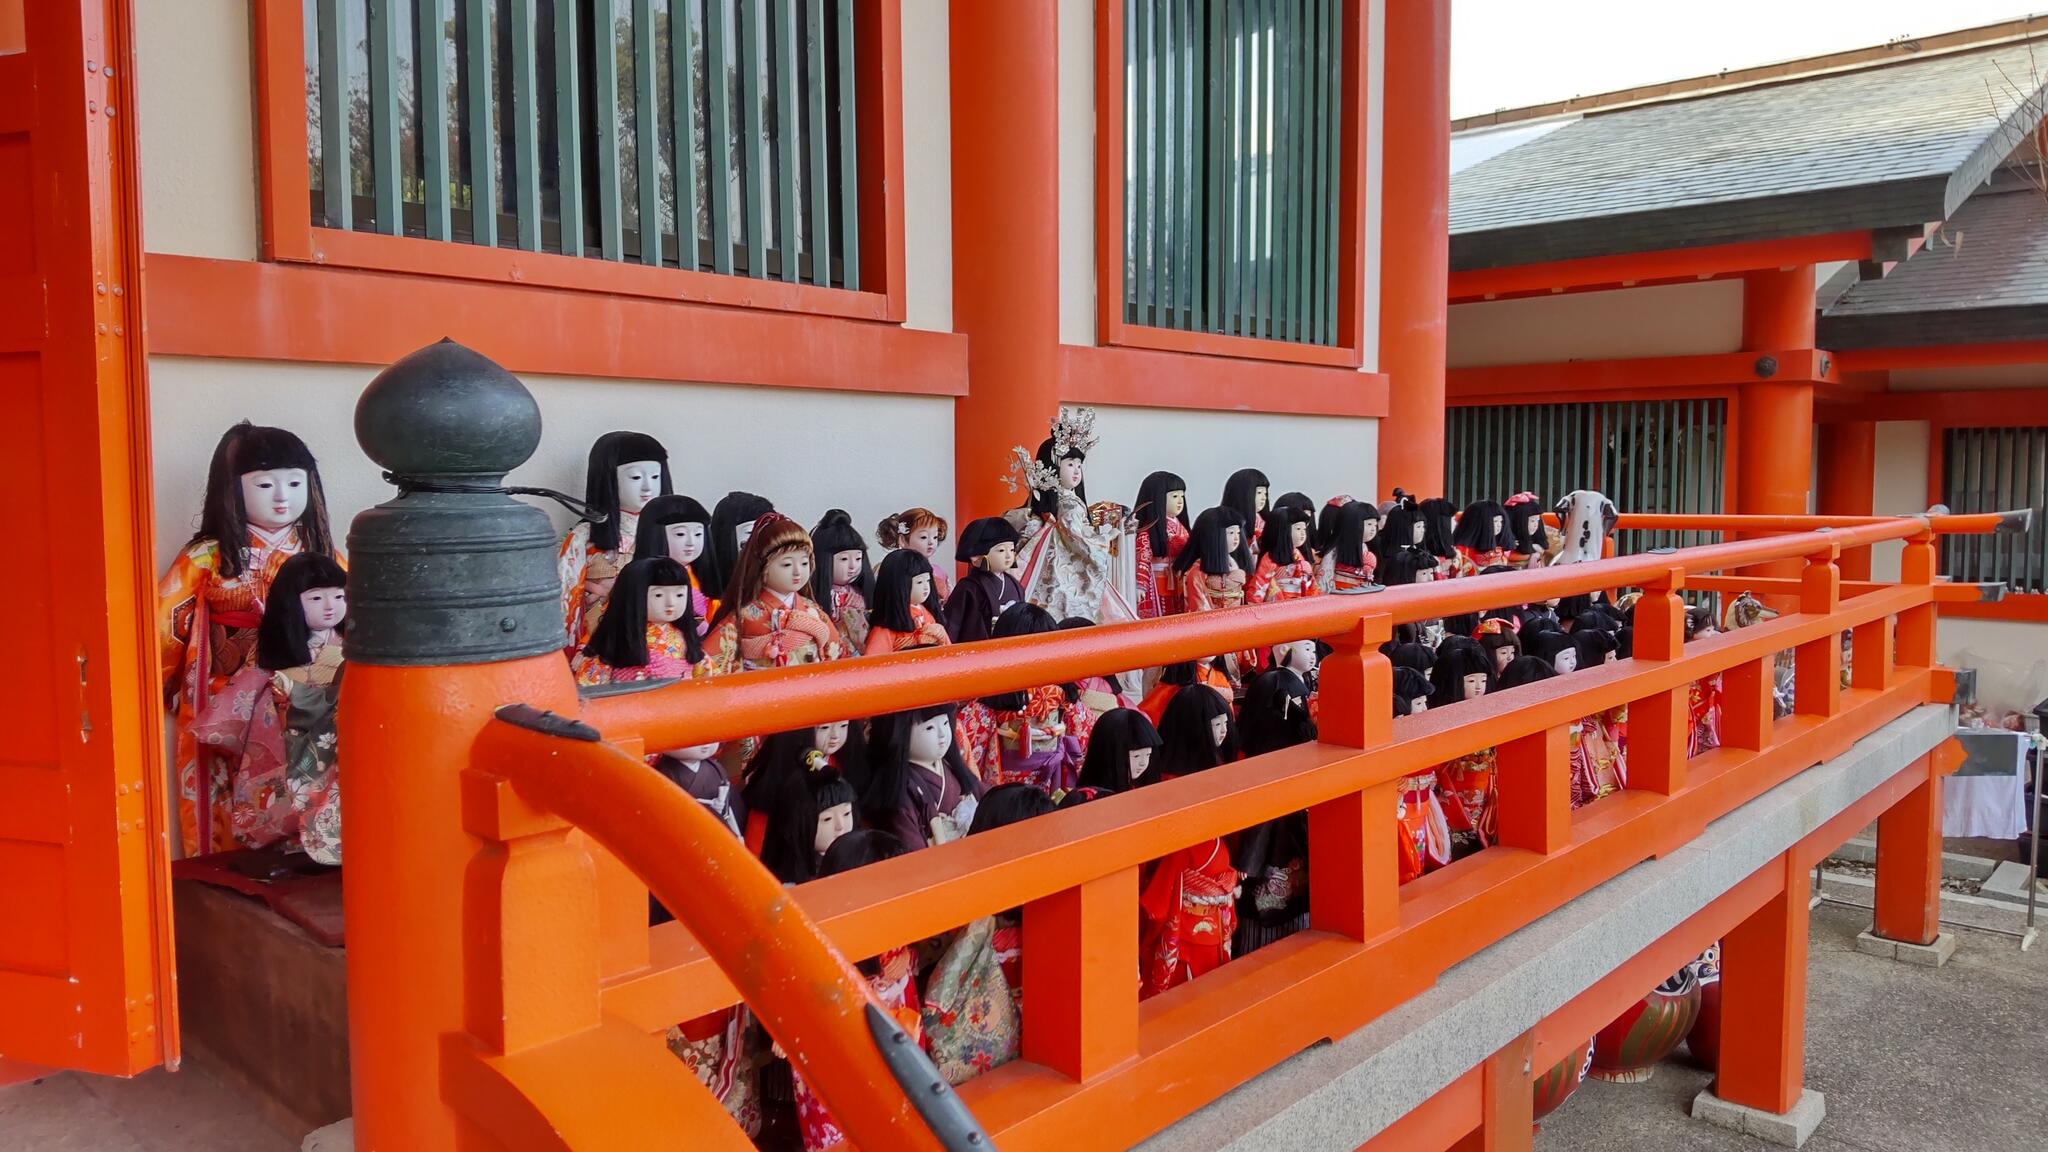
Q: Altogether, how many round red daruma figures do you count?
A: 3